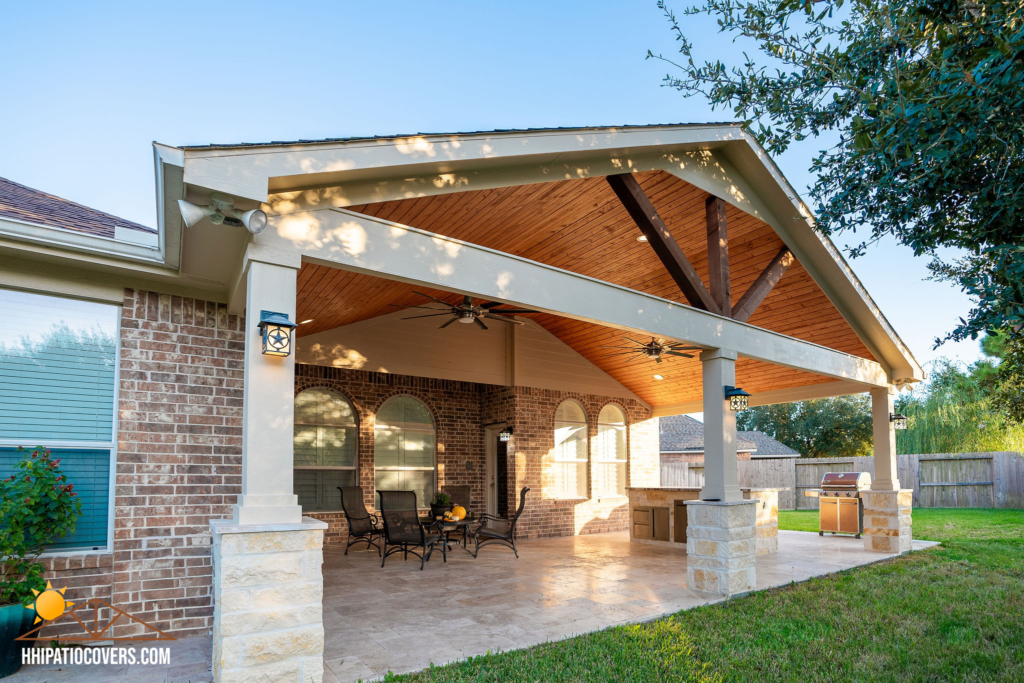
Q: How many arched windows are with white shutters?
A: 4